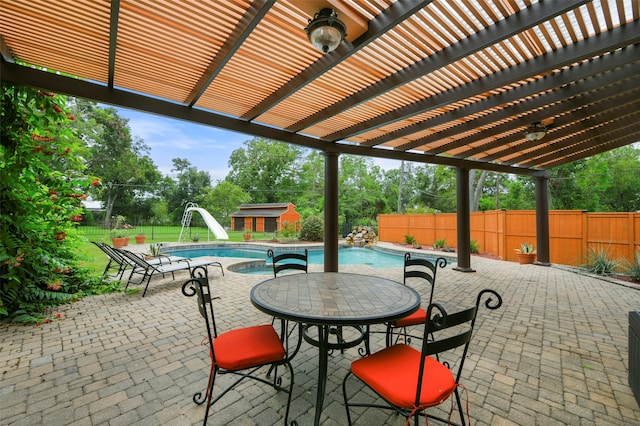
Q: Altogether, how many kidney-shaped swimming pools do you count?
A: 1